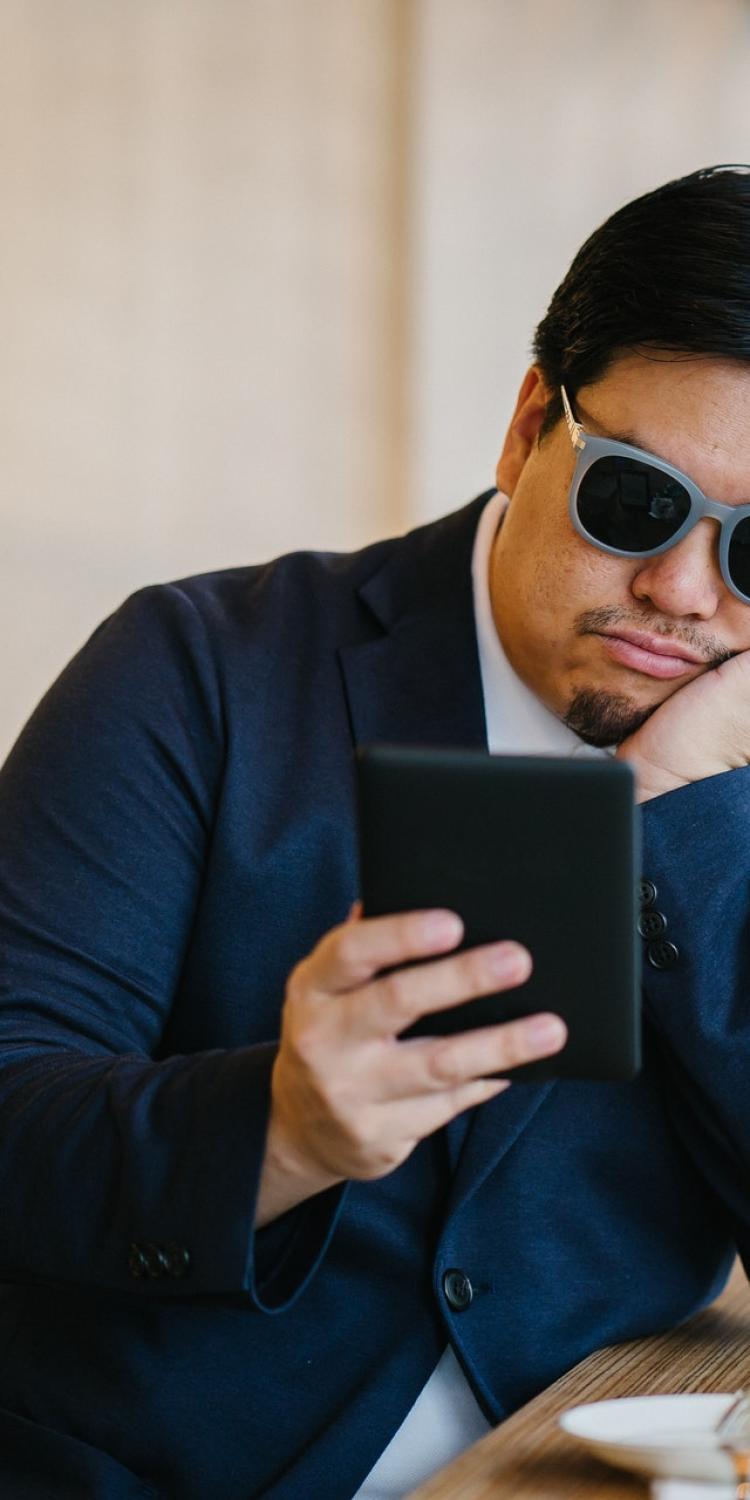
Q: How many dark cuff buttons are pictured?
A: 6